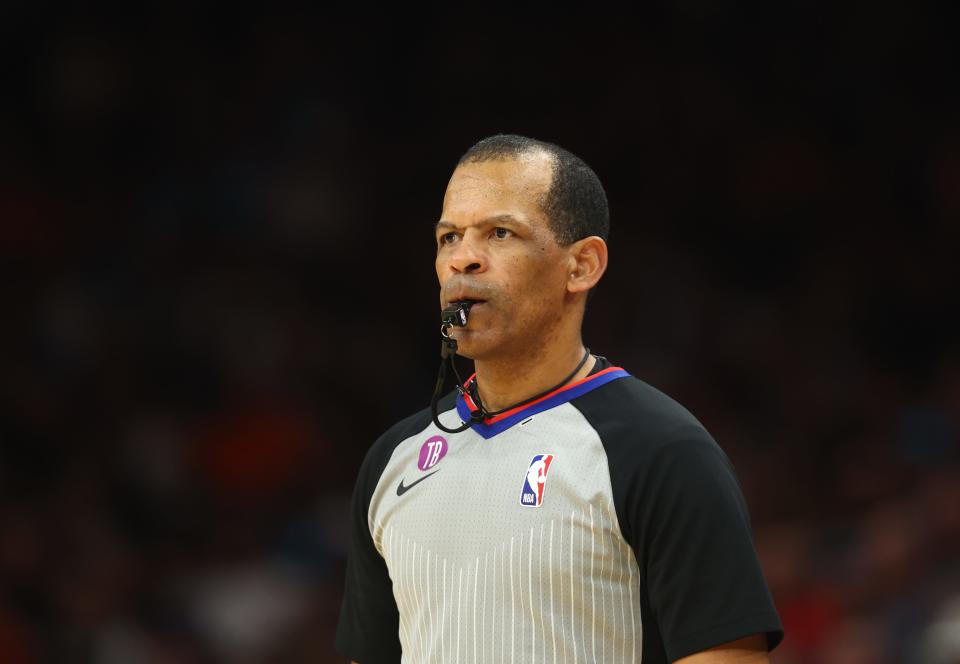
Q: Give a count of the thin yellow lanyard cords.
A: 0